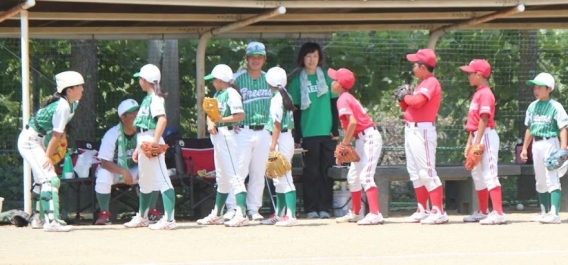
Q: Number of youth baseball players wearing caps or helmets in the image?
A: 8